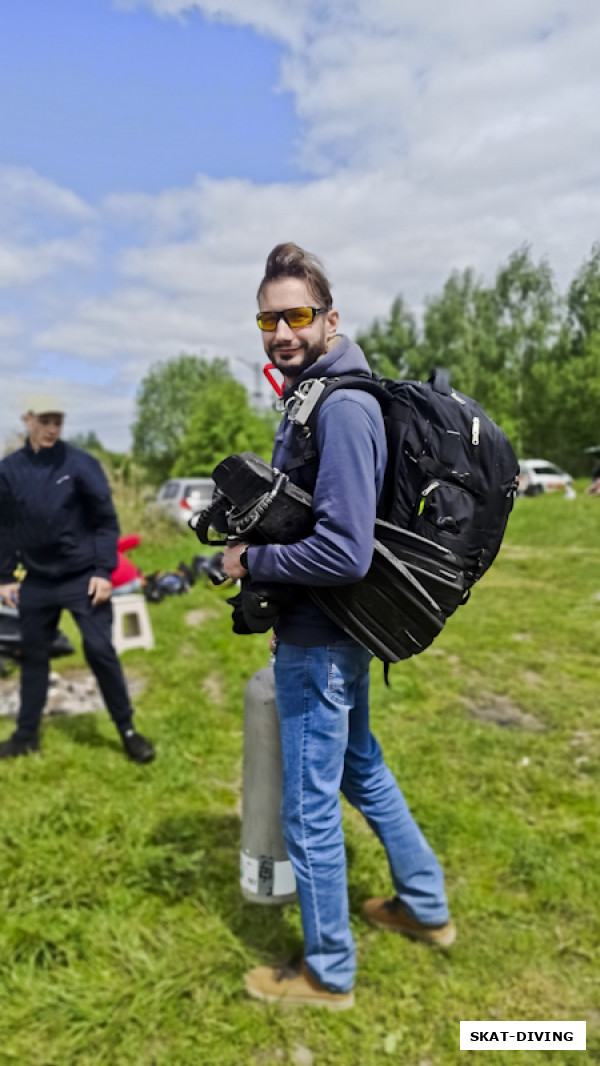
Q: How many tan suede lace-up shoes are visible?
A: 2